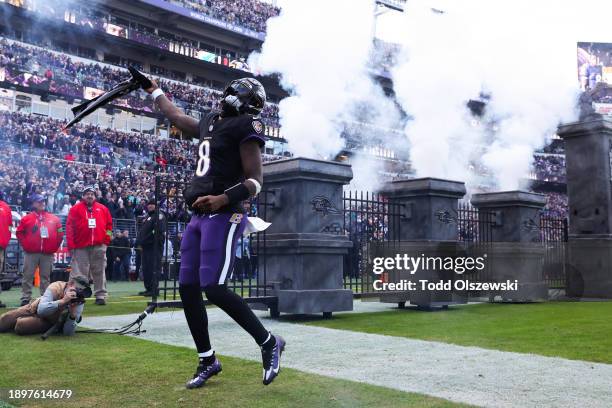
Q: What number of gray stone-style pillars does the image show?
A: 4